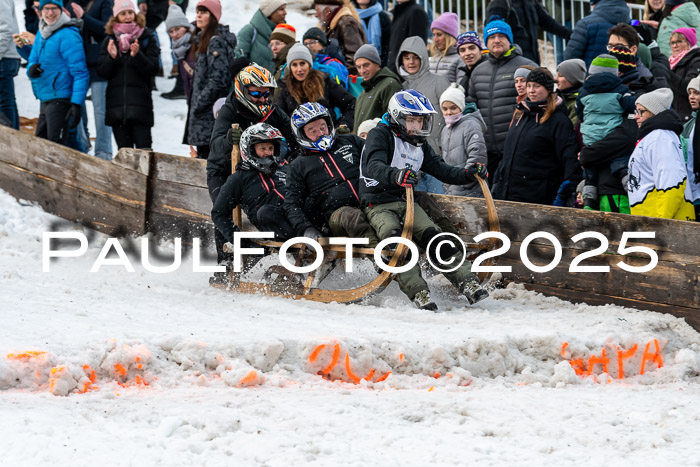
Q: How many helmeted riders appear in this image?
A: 4